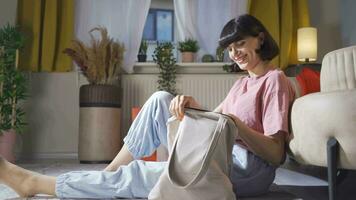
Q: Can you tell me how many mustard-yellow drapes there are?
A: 2